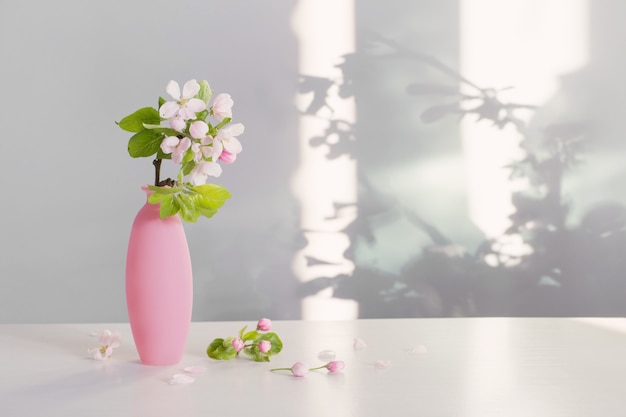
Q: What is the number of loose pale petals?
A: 6